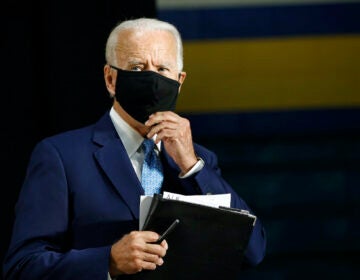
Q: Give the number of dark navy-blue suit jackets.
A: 1